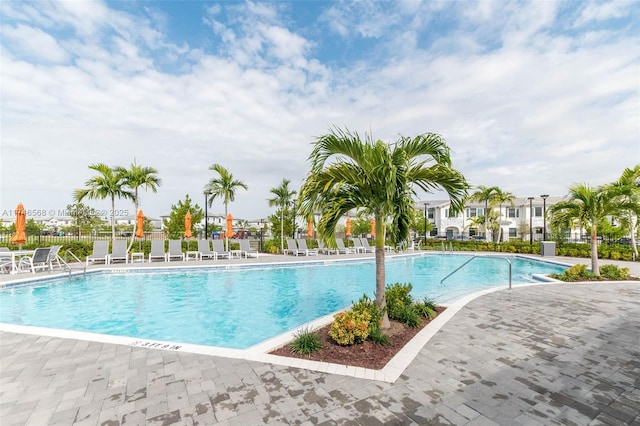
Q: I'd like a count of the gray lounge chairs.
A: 13